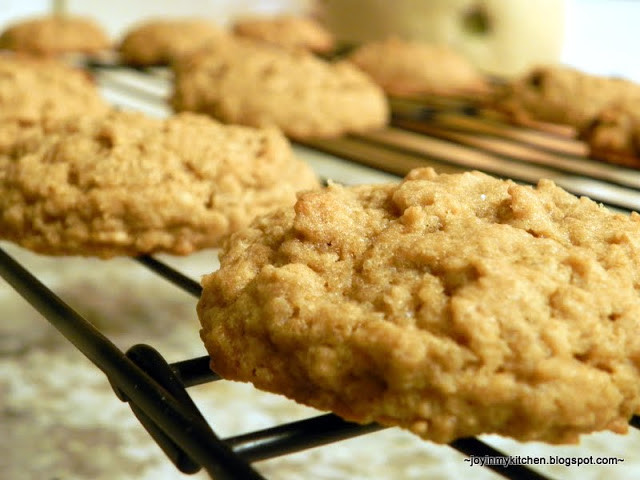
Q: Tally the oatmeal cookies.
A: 10